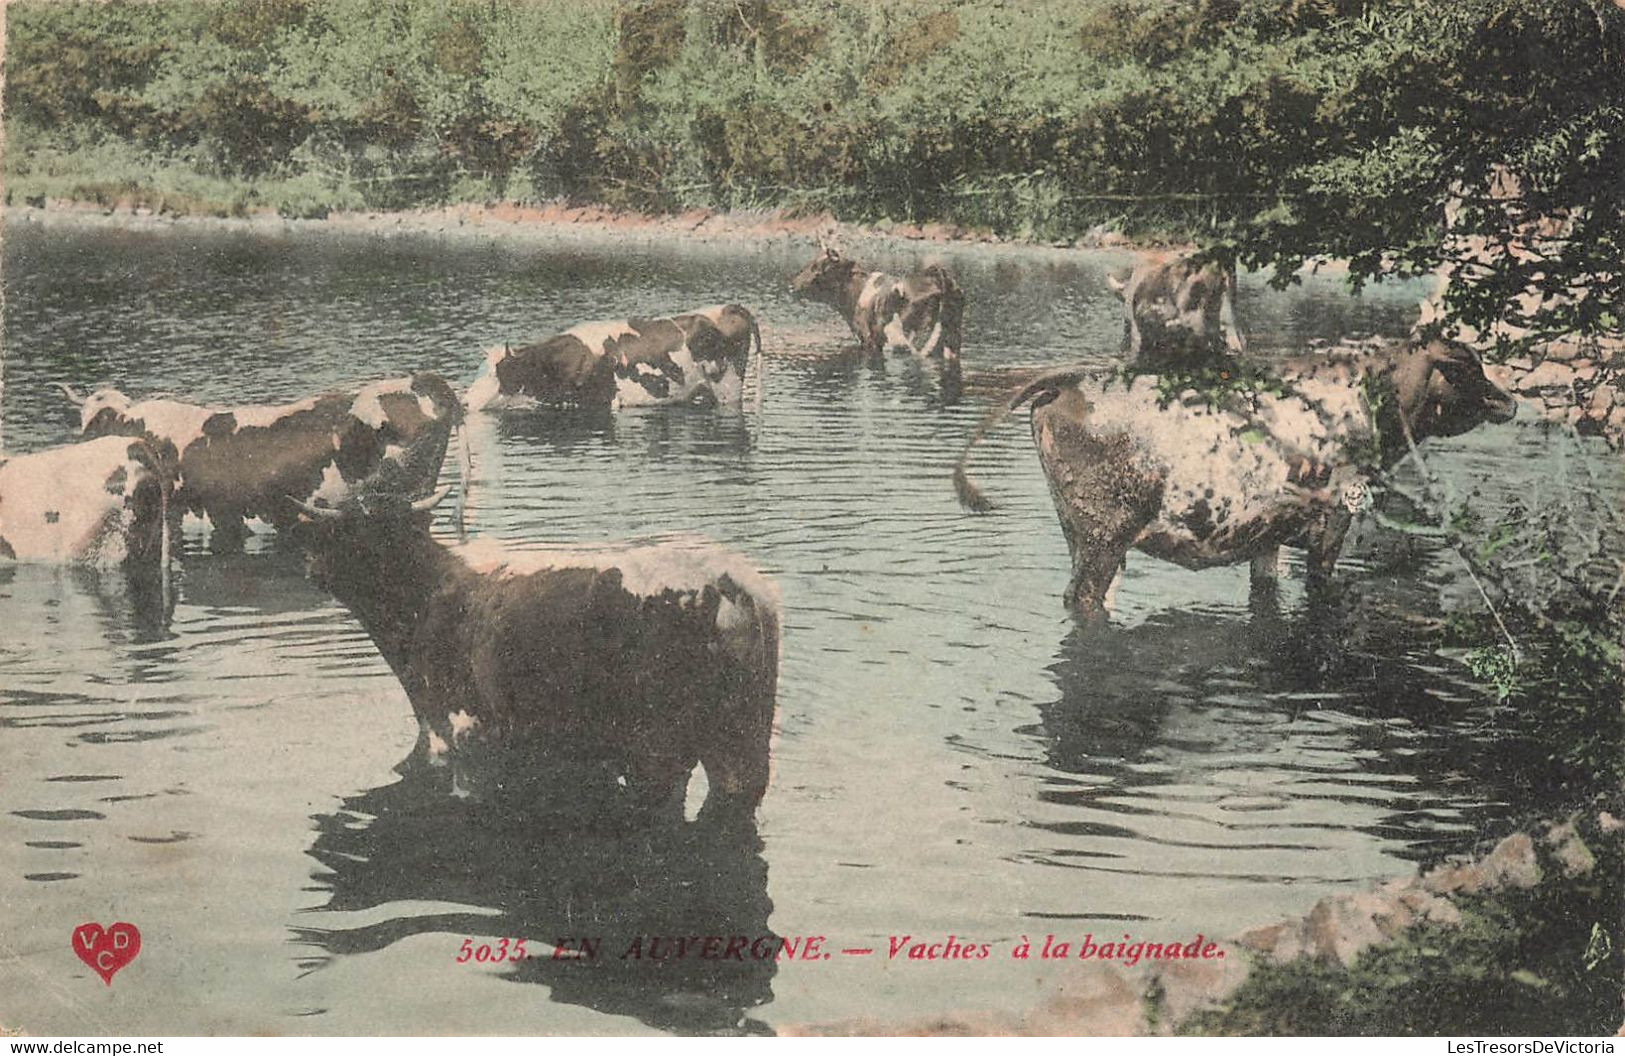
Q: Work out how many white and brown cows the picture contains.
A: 7